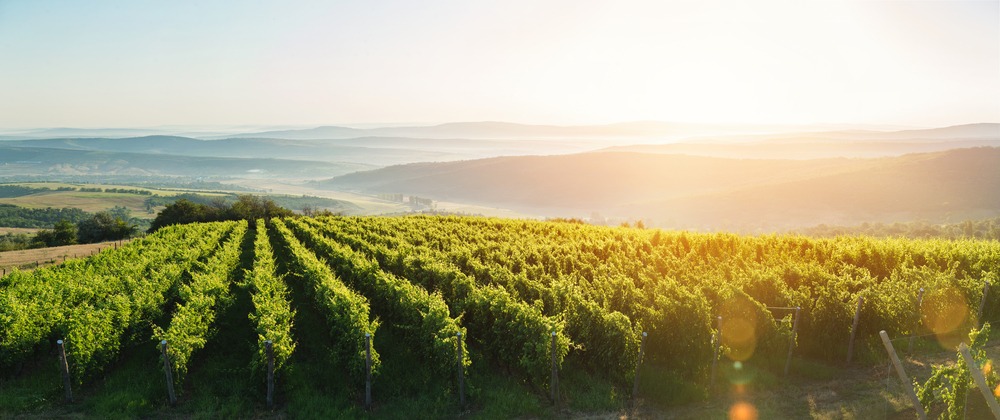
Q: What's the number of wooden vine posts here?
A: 14